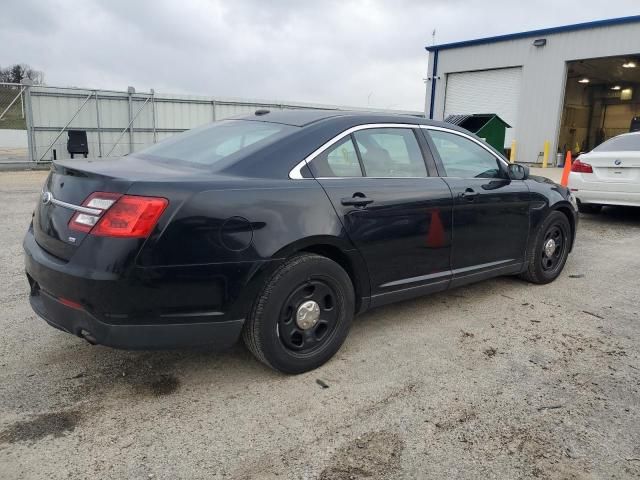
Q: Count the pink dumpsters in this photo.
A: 0